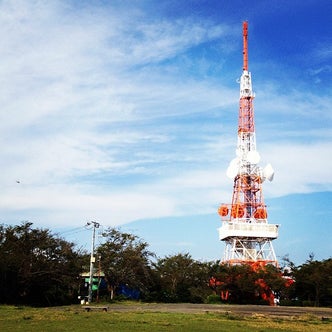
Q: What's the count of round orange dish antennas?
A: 3